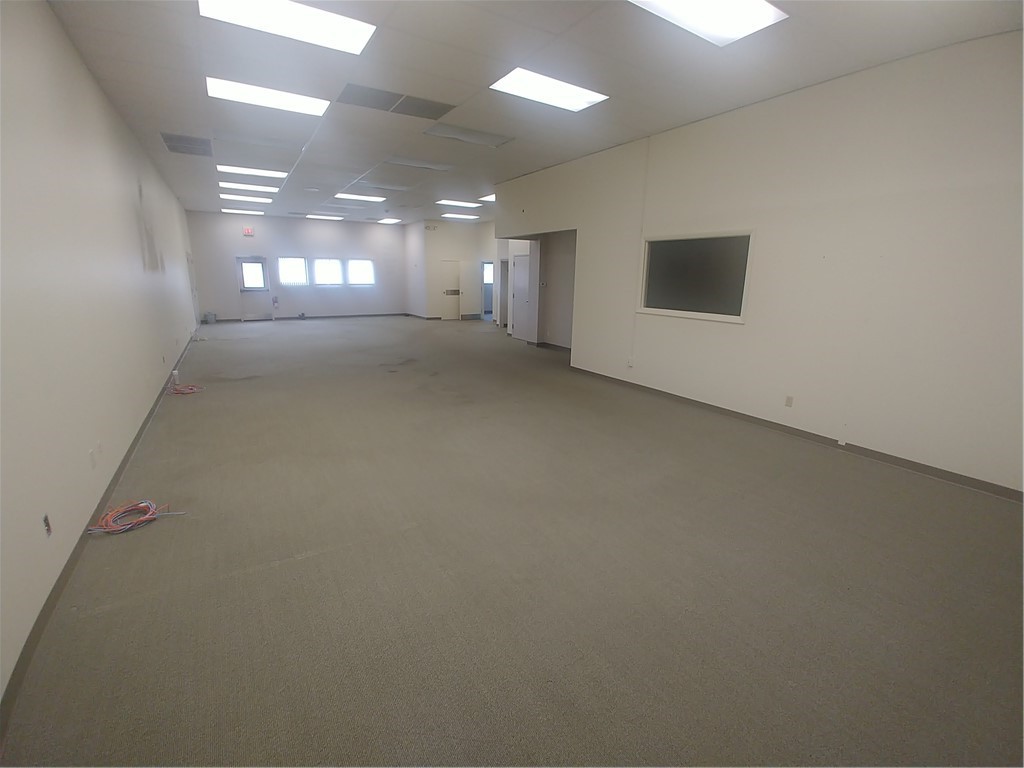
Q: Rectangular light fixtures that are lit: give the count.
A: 14